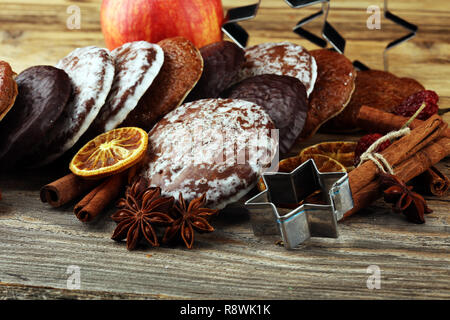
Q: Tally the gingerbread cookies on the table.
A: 11